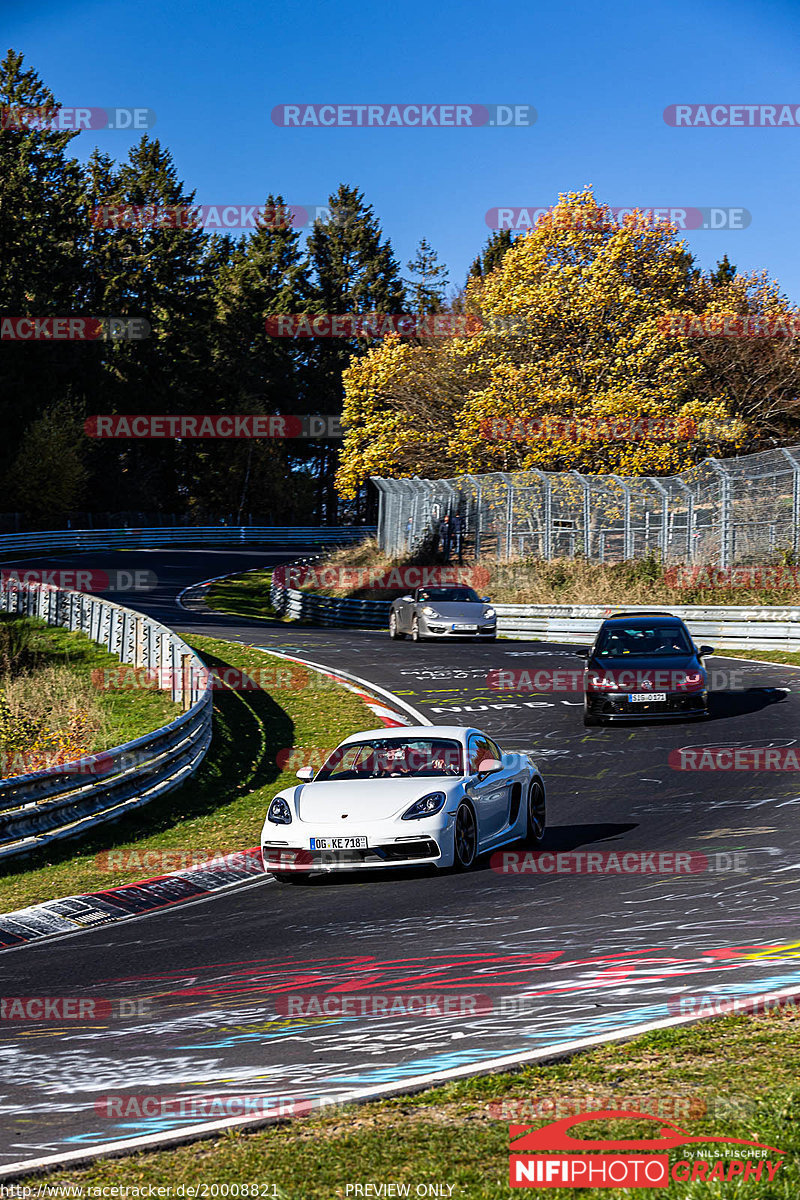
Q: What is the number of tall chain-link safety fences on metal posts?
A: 1